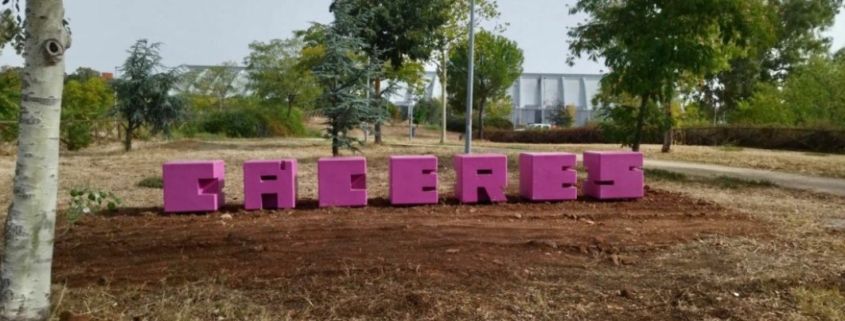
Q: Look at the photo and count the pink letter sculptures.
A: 7